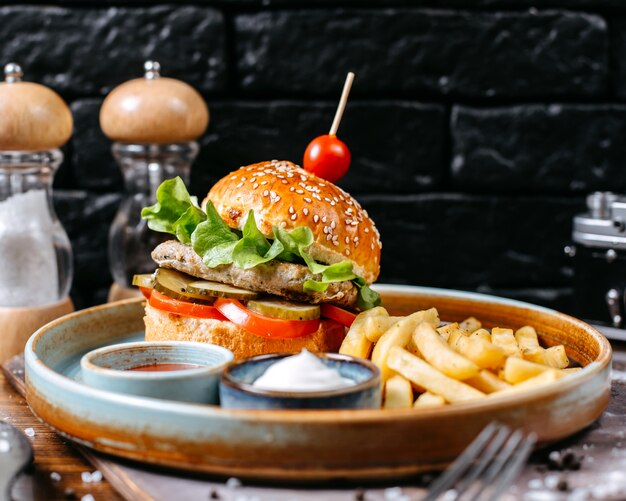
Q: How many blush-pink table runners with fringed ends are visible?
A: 0